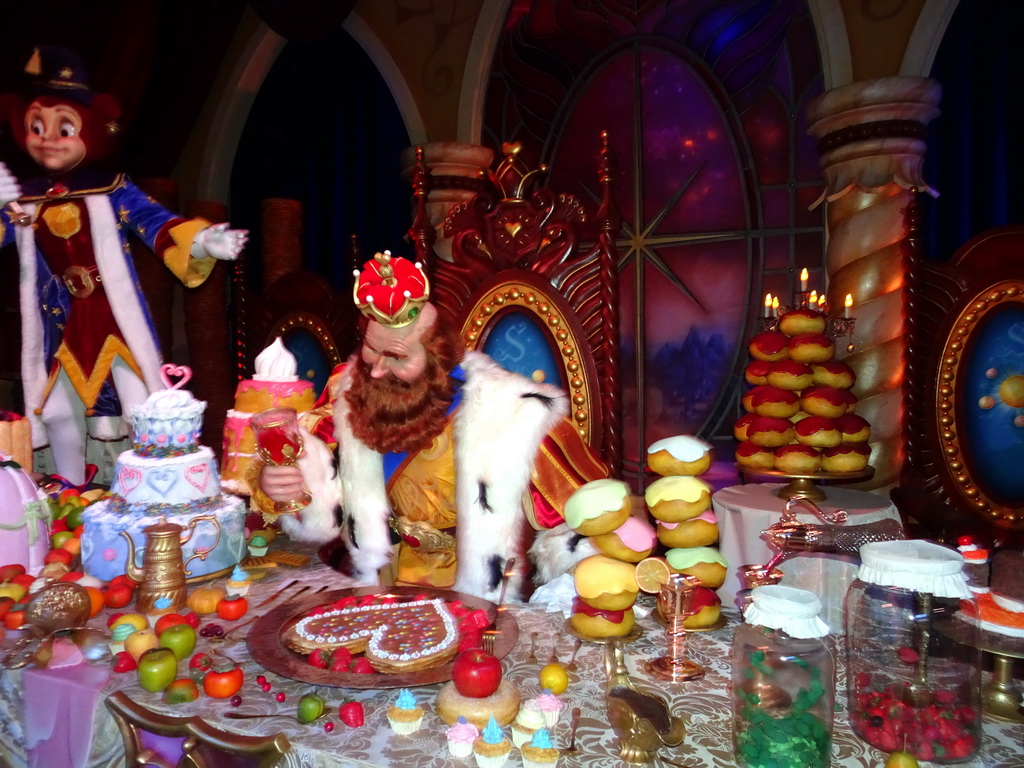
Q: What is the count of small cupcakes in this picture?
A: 10